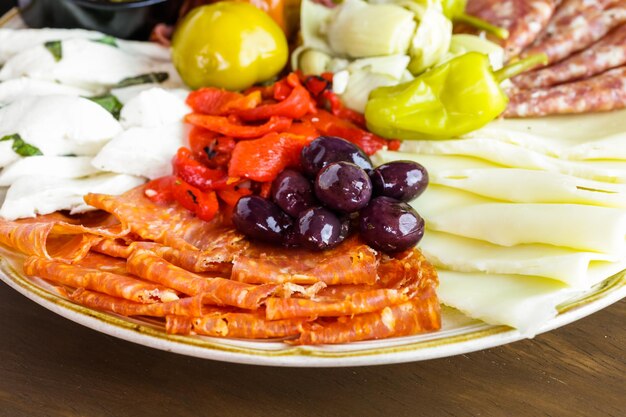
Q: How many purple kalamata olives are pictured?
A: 7